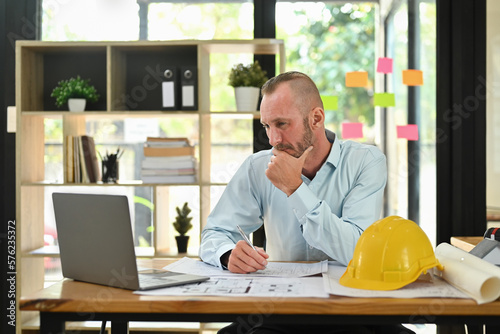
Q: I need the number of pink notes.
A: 3